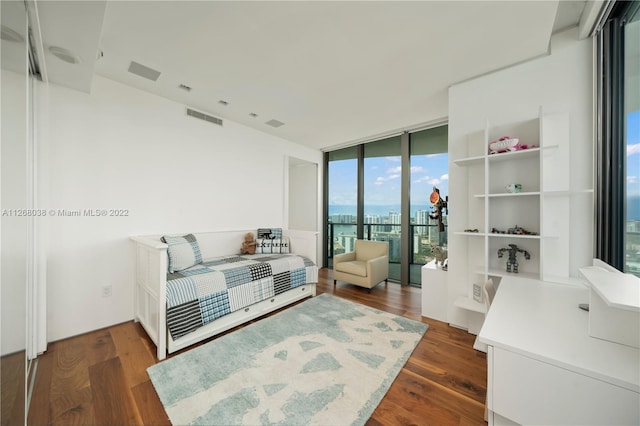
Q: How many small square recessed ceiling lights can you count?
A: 3